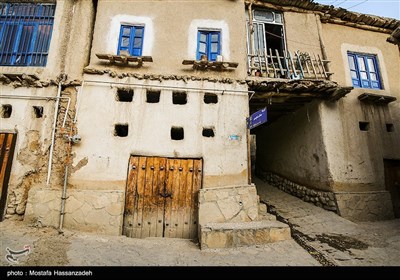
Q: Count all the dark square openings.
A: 11